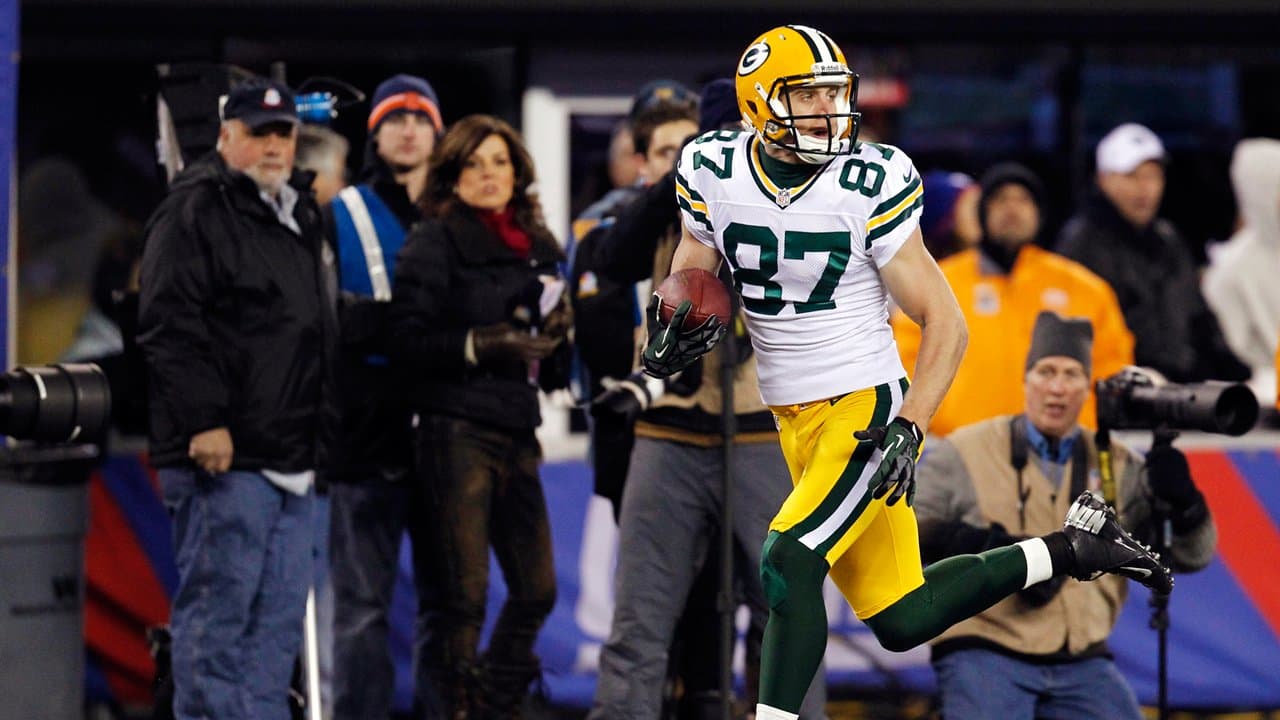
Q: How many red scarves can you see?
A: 1